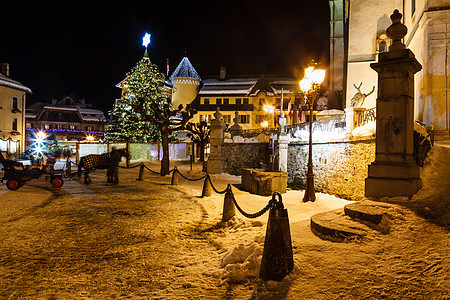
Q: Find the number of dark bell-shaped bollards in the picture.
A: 5